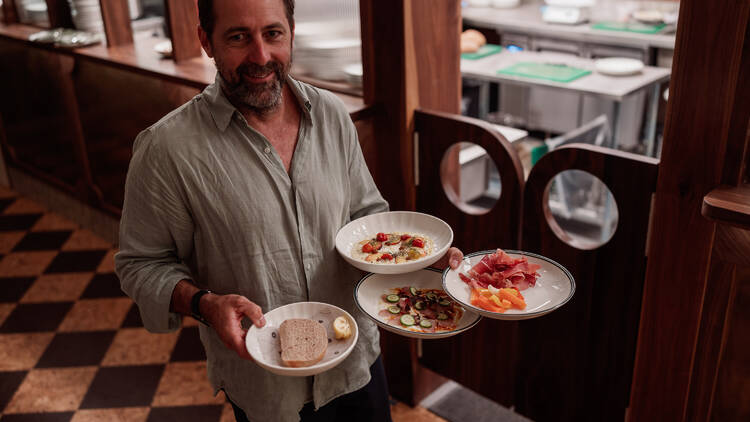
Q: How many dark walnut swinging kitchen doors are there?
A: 2